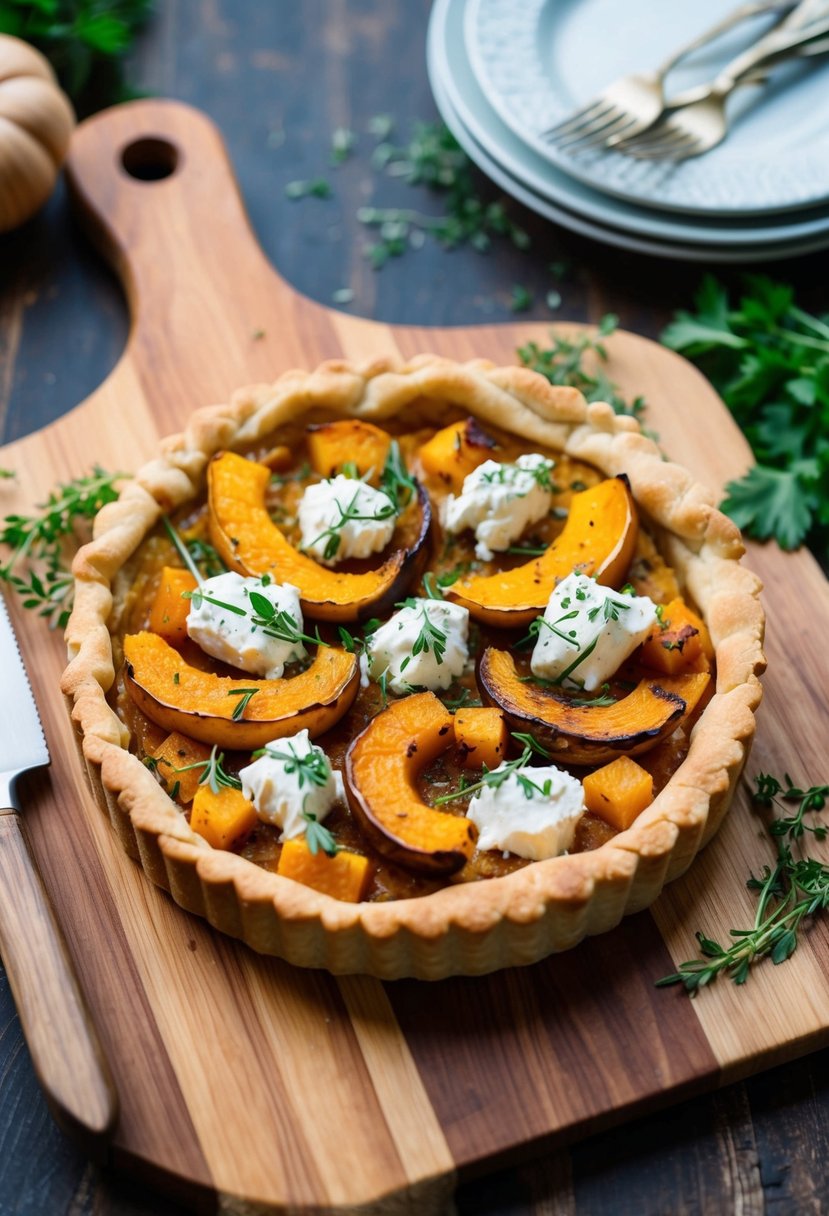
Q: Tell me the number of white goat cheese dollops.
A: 7